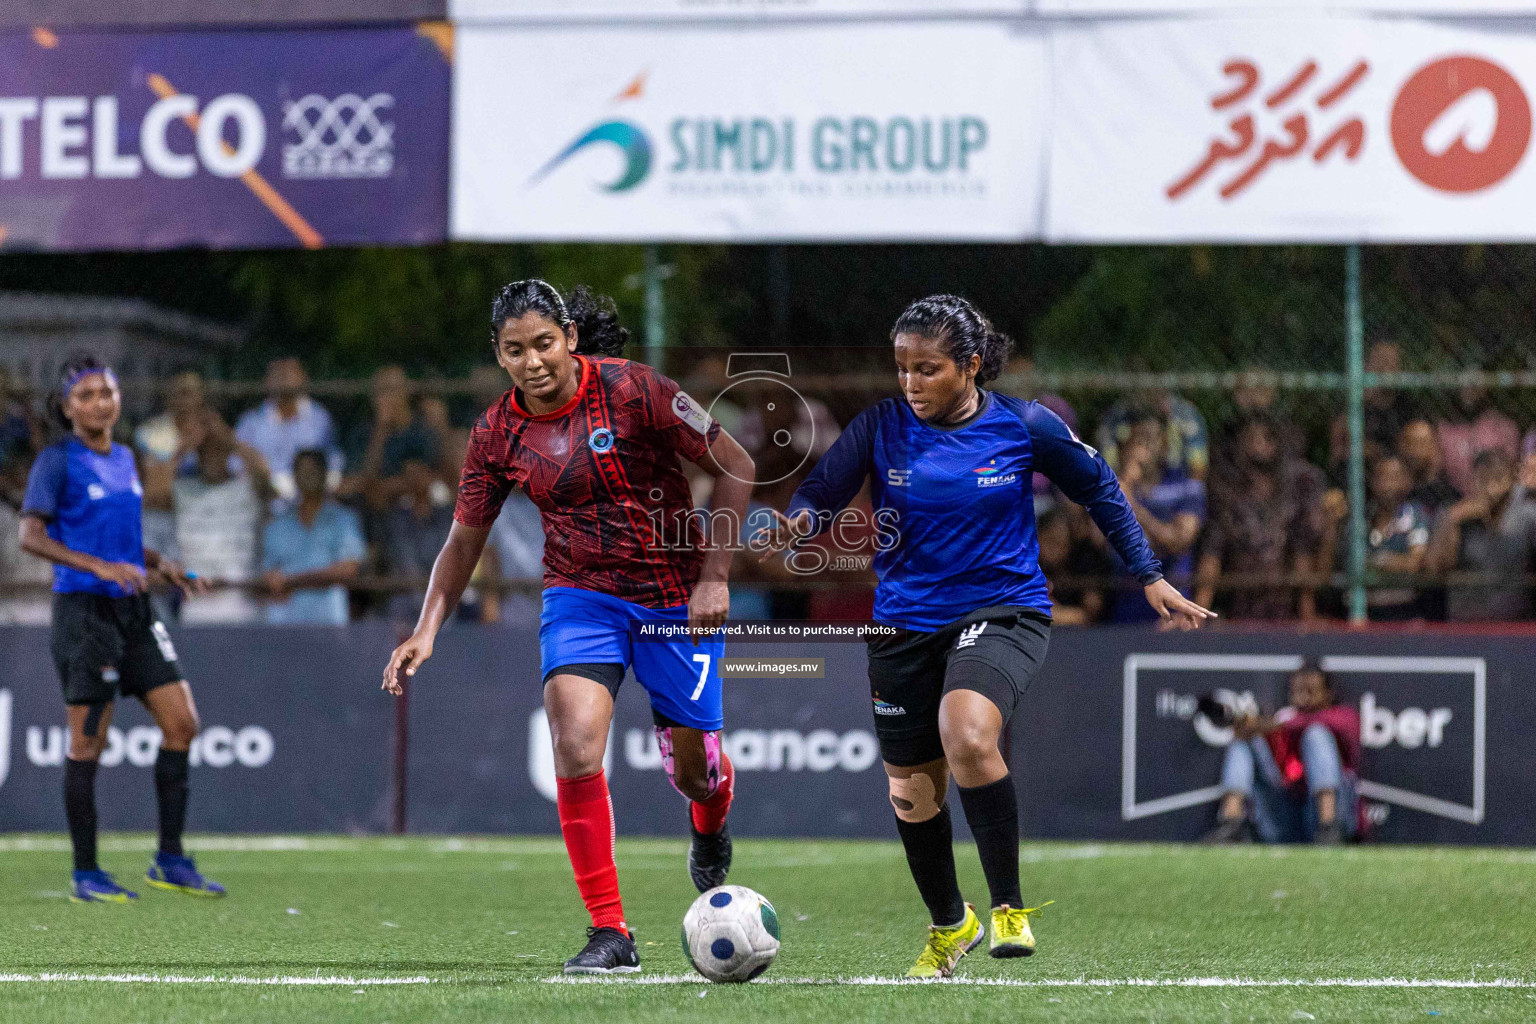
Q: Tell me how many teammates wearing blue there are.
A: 2